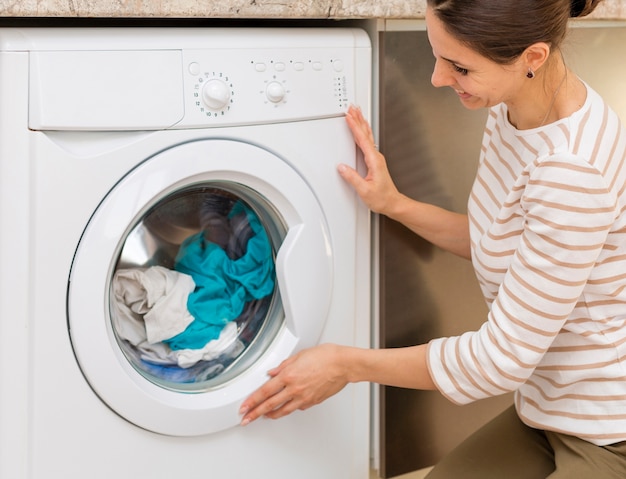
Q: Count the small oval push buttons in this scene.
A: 4